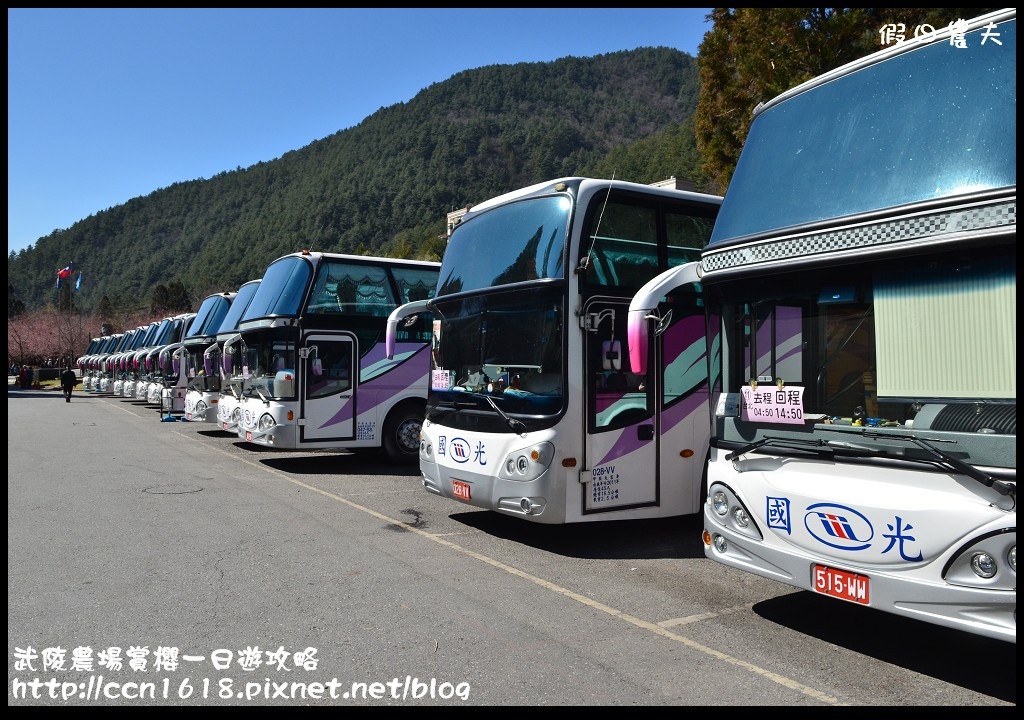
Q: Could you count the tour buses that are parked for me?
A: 13